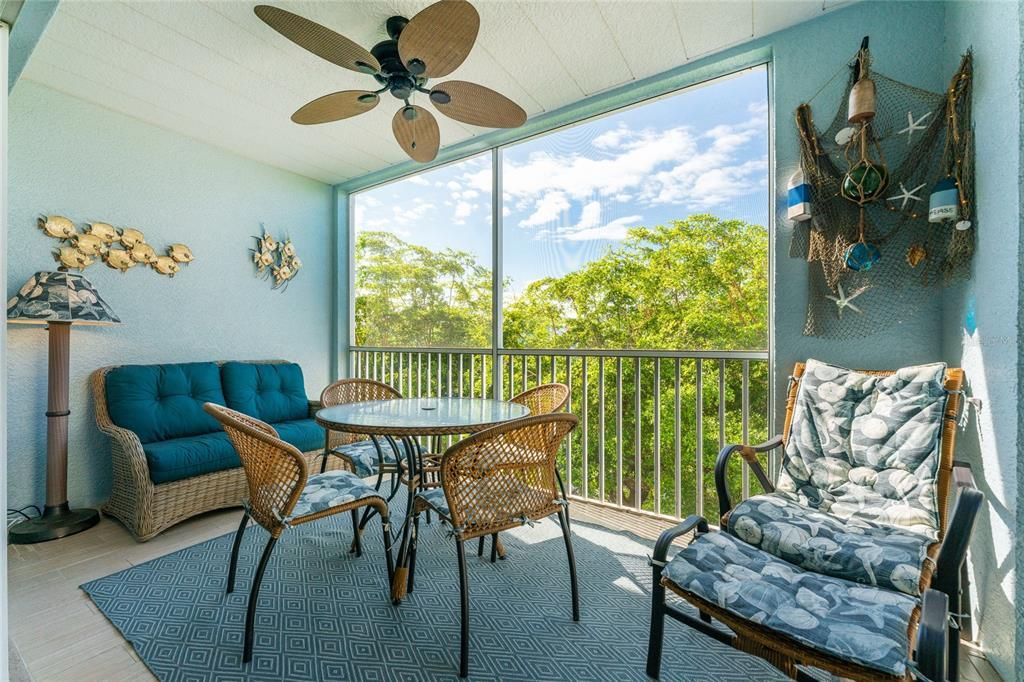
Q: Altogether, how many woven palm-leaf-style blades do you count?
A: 5